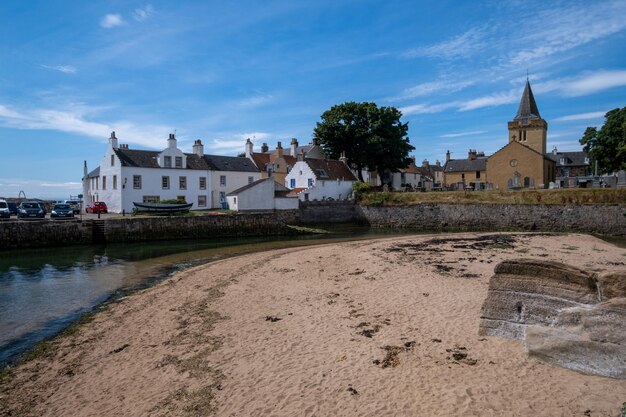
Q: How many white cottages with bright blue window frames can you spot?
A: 1